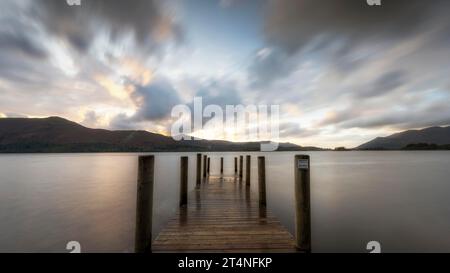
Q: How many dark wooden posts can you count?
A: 11